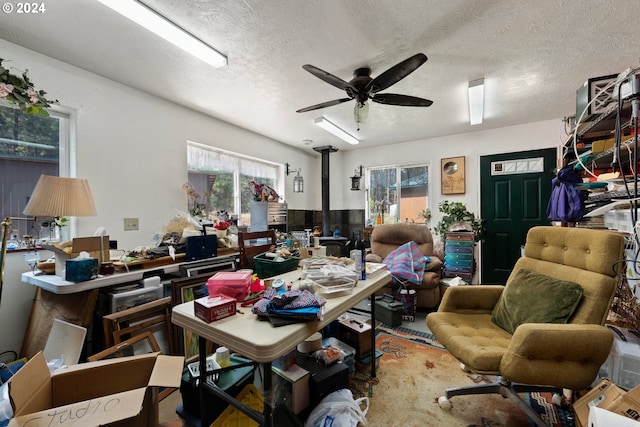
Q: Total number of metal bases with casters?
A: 1